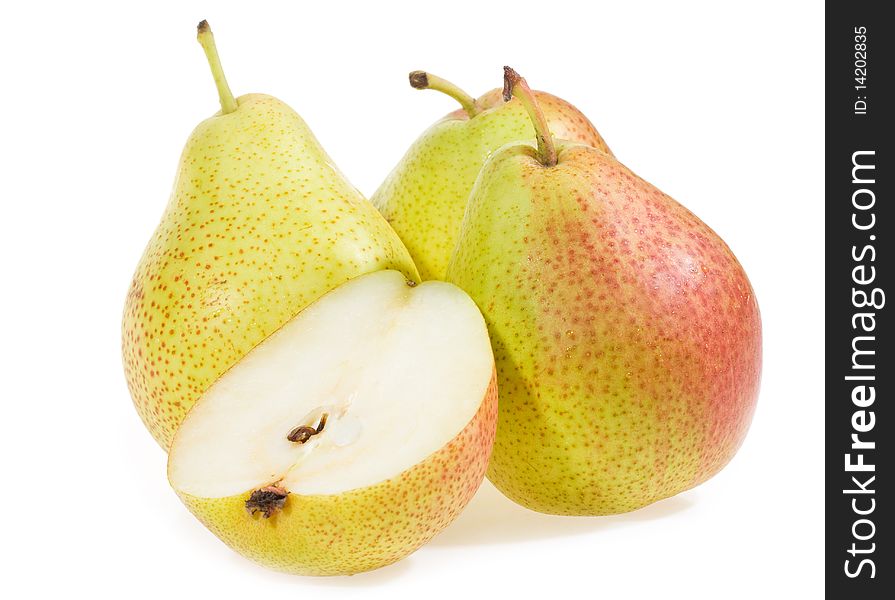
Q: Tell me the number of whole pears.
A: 3